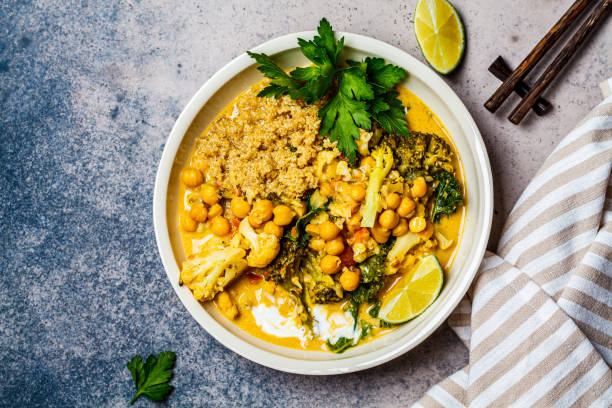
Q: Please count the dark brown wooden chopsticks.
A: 2